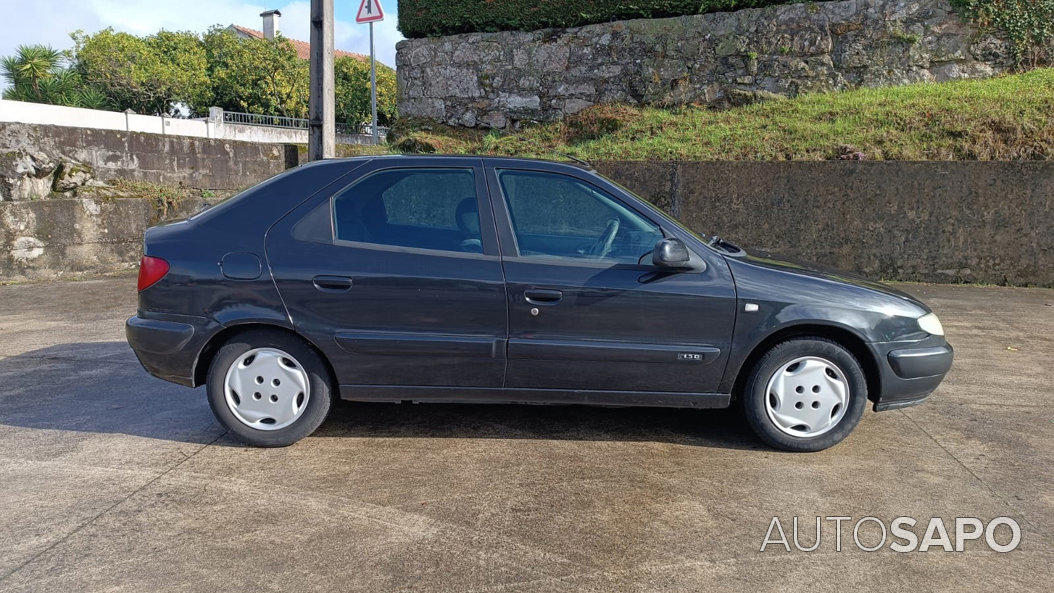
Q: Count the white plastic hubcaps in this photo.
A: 2